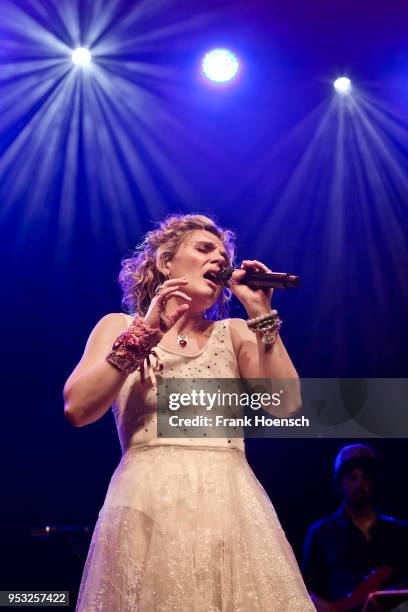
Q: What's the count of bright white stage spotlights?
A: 3